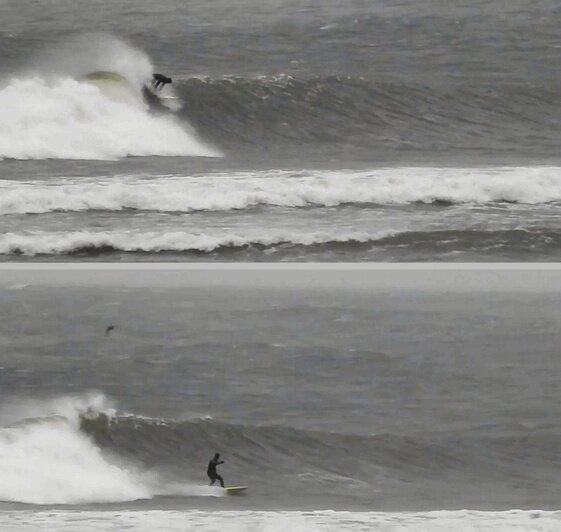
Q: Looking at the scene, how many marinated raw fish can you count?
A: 0